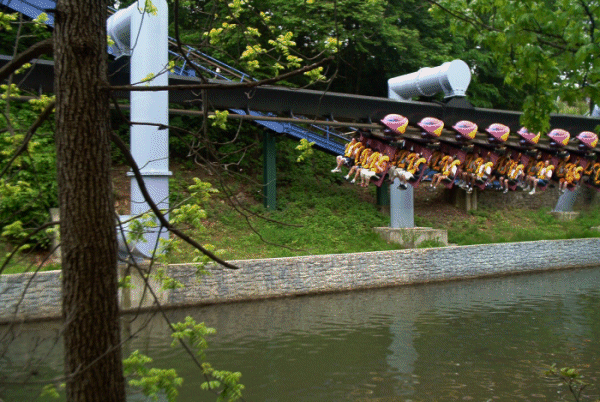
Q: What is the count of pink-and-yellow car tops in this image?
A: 7